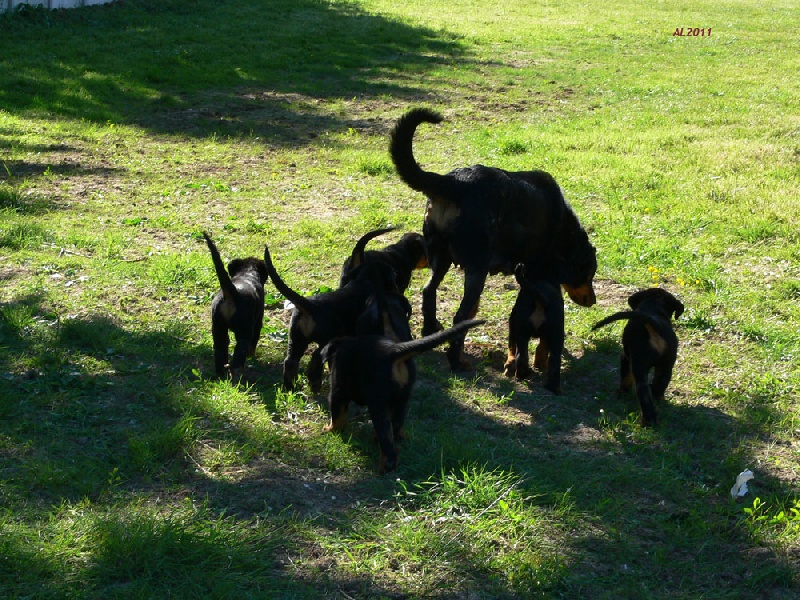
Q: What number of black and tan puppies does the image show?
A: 7